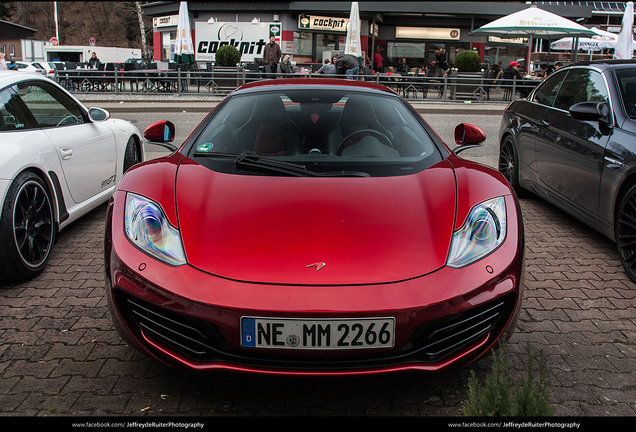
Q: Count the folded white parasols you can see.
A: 3